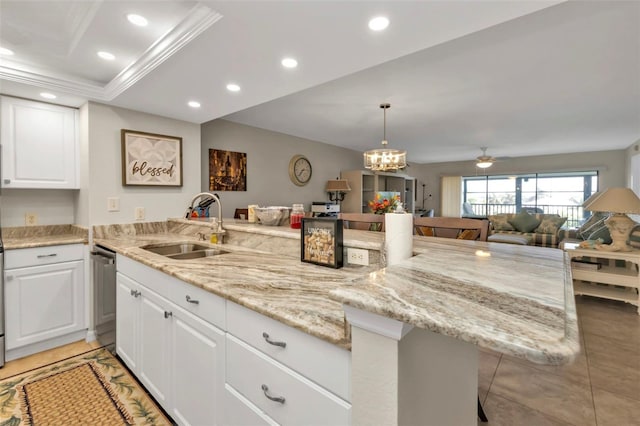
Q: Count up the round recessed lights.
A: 8